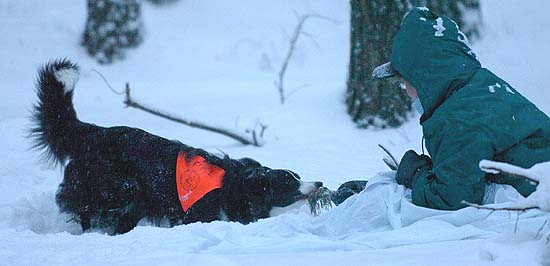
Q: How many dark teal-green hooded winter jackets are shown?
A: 1